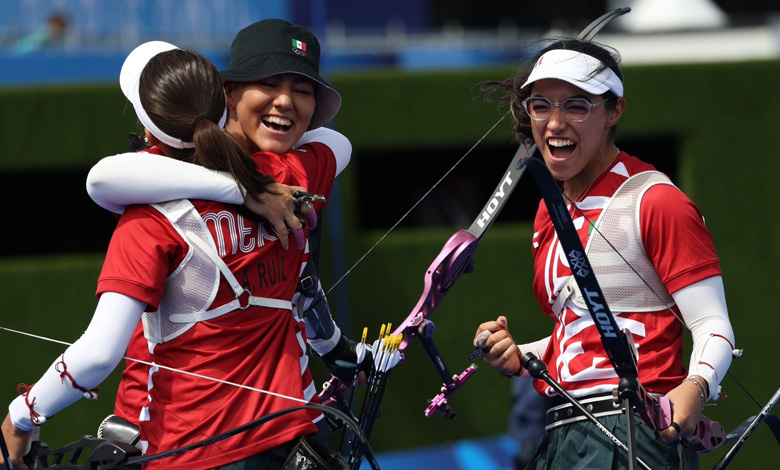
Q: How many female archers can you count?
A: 3